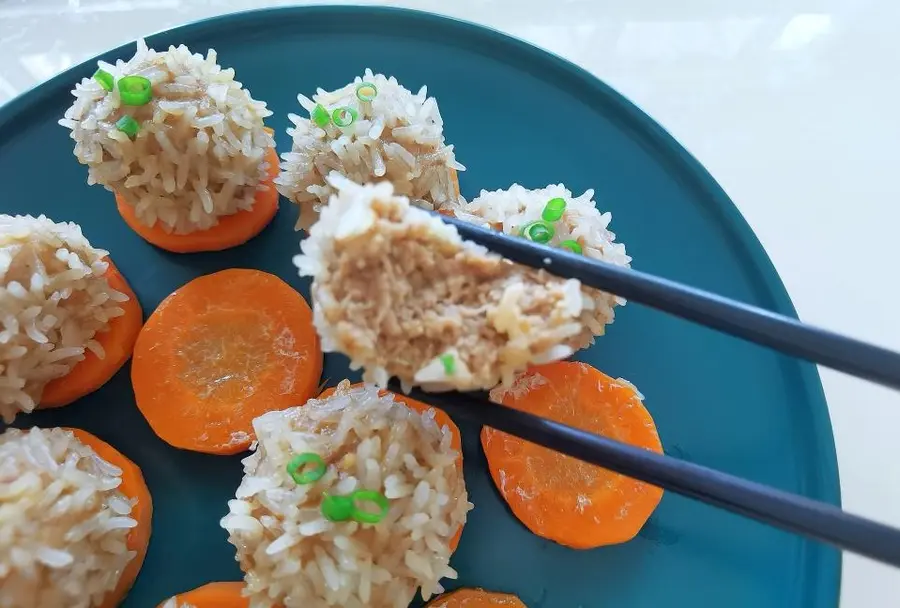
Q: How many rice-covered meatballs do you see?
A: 7